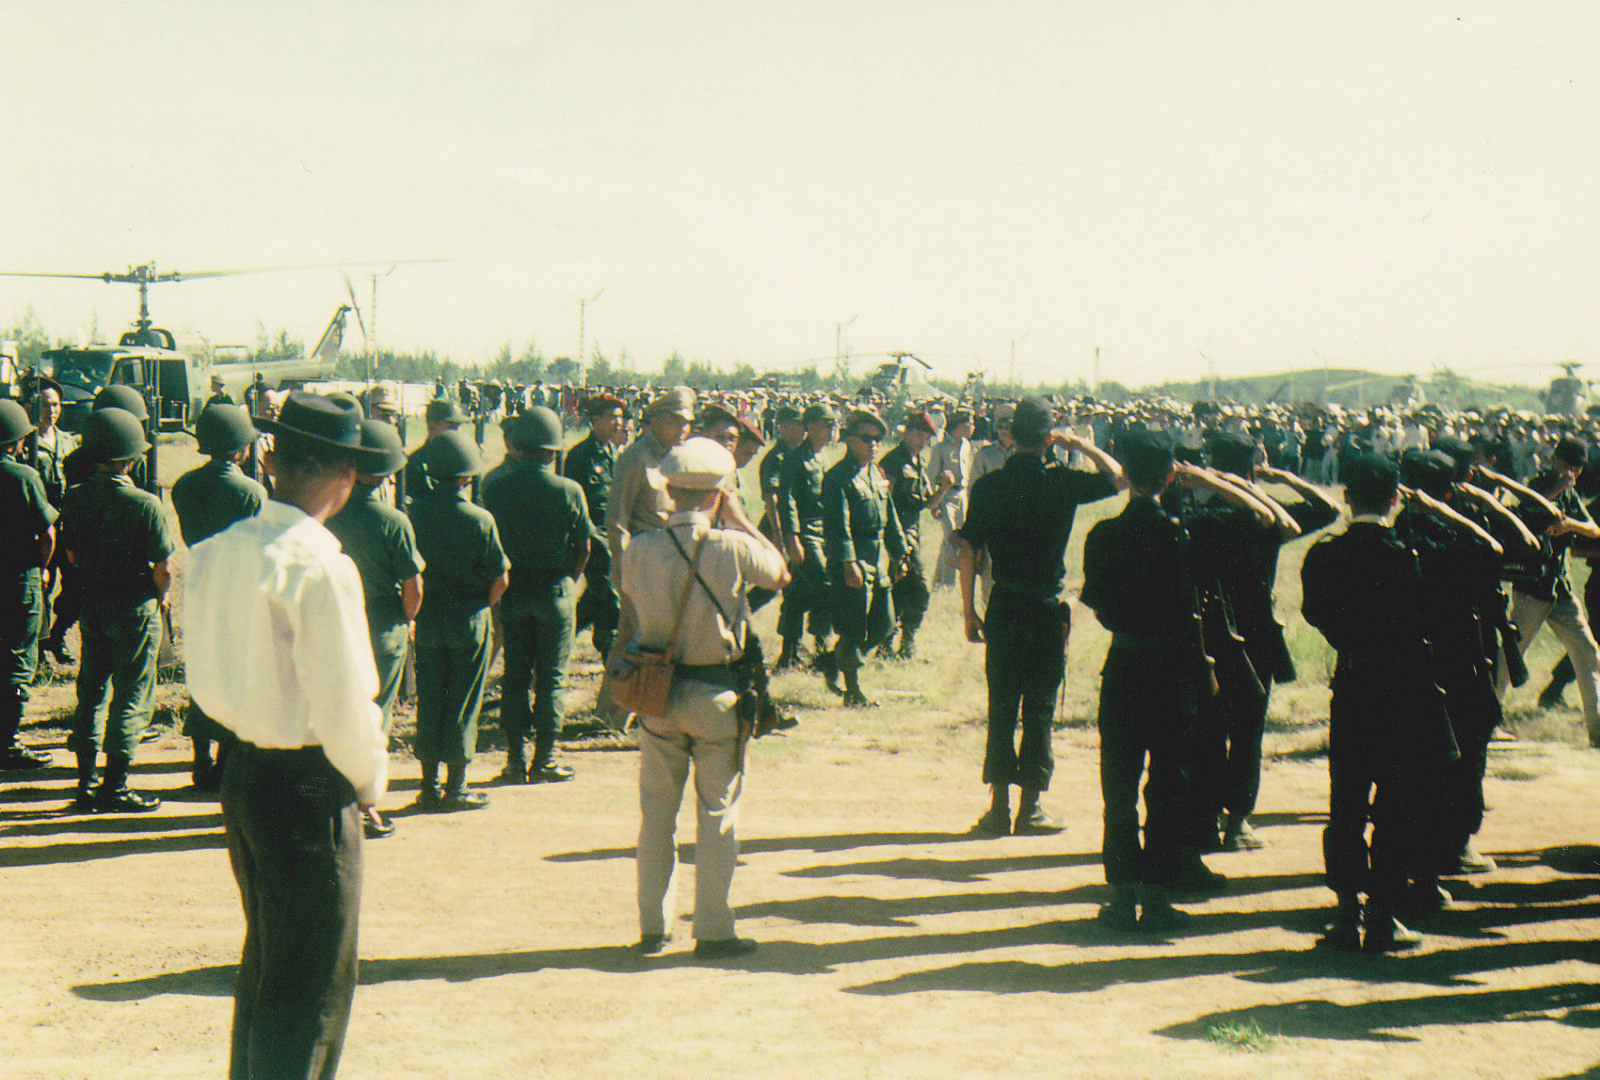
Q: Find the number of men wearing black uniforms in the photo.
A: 7